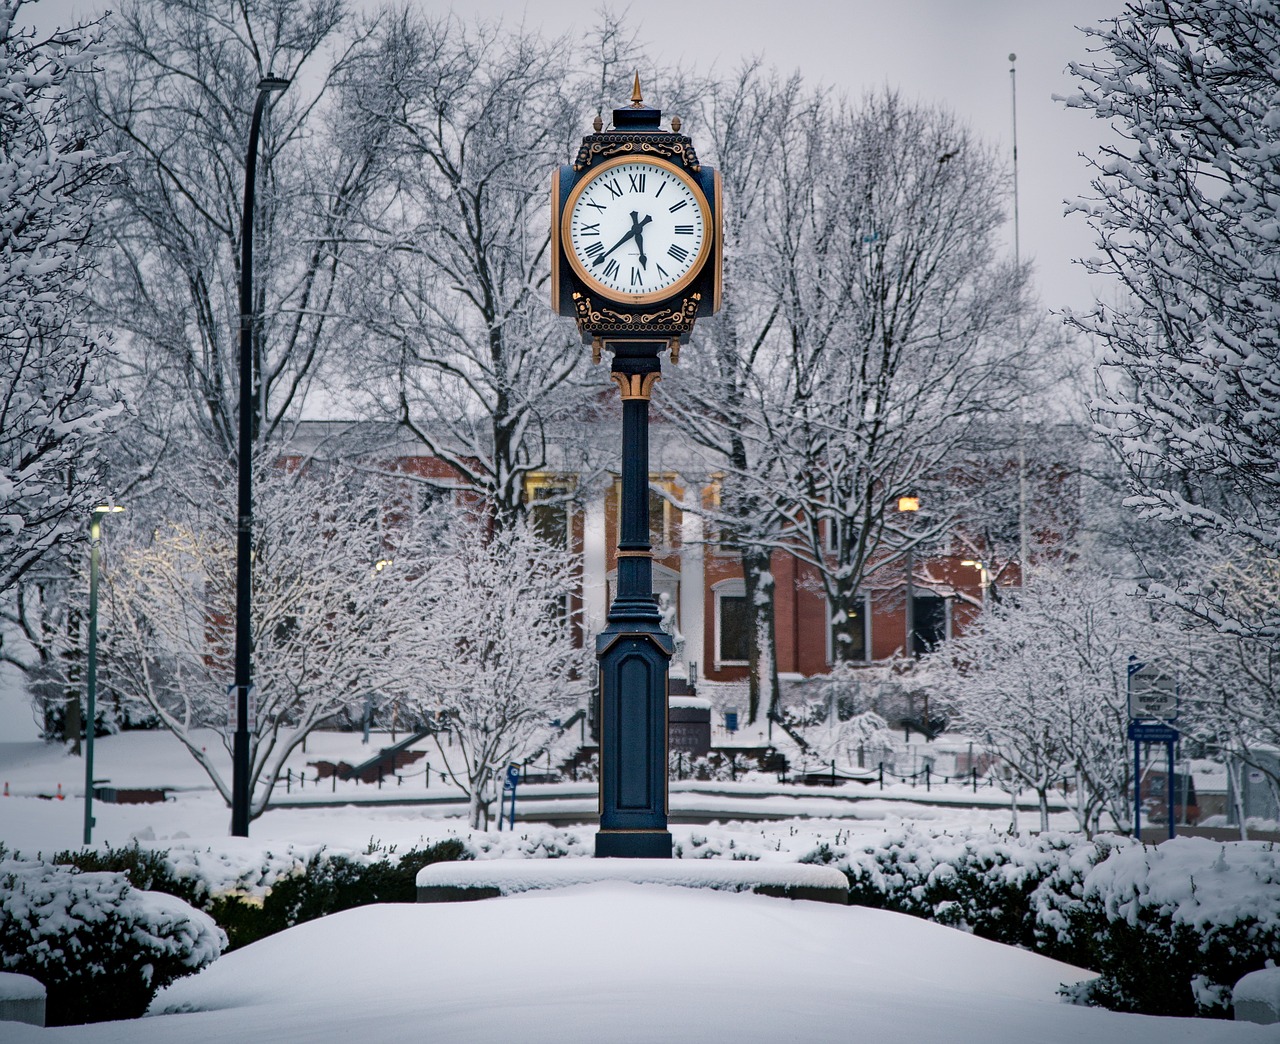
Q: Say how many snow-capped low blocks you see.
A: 3